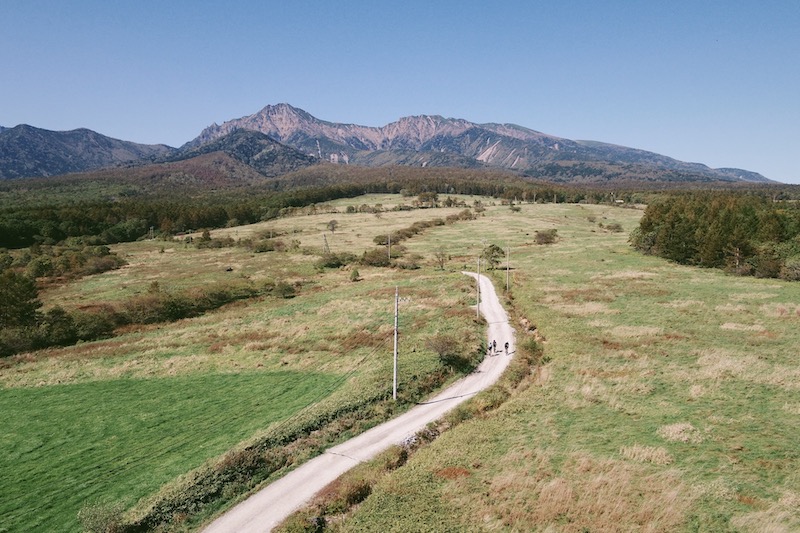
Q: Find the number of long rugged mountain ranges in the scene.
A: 1